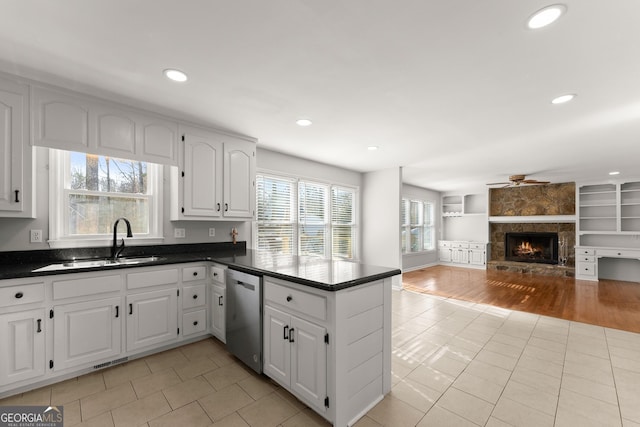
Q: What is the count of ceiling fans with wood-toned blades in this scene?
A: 1